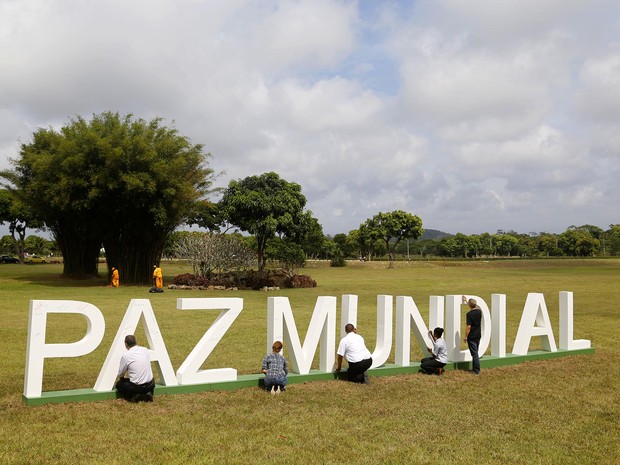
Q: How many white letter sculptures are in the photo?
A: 10